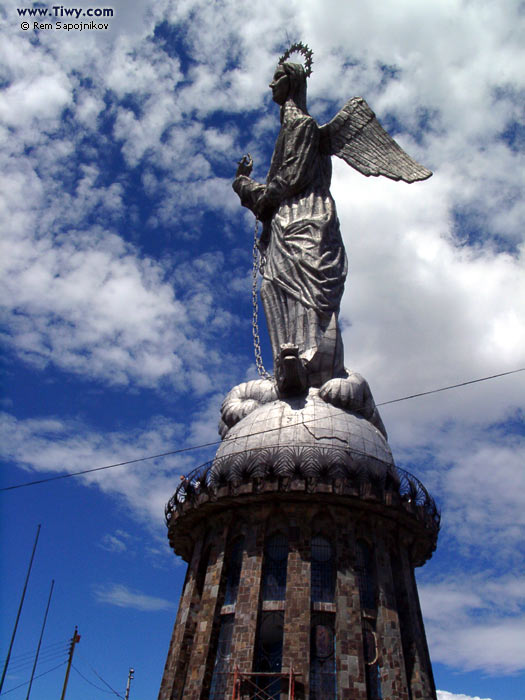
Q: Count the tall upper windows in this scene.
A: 4